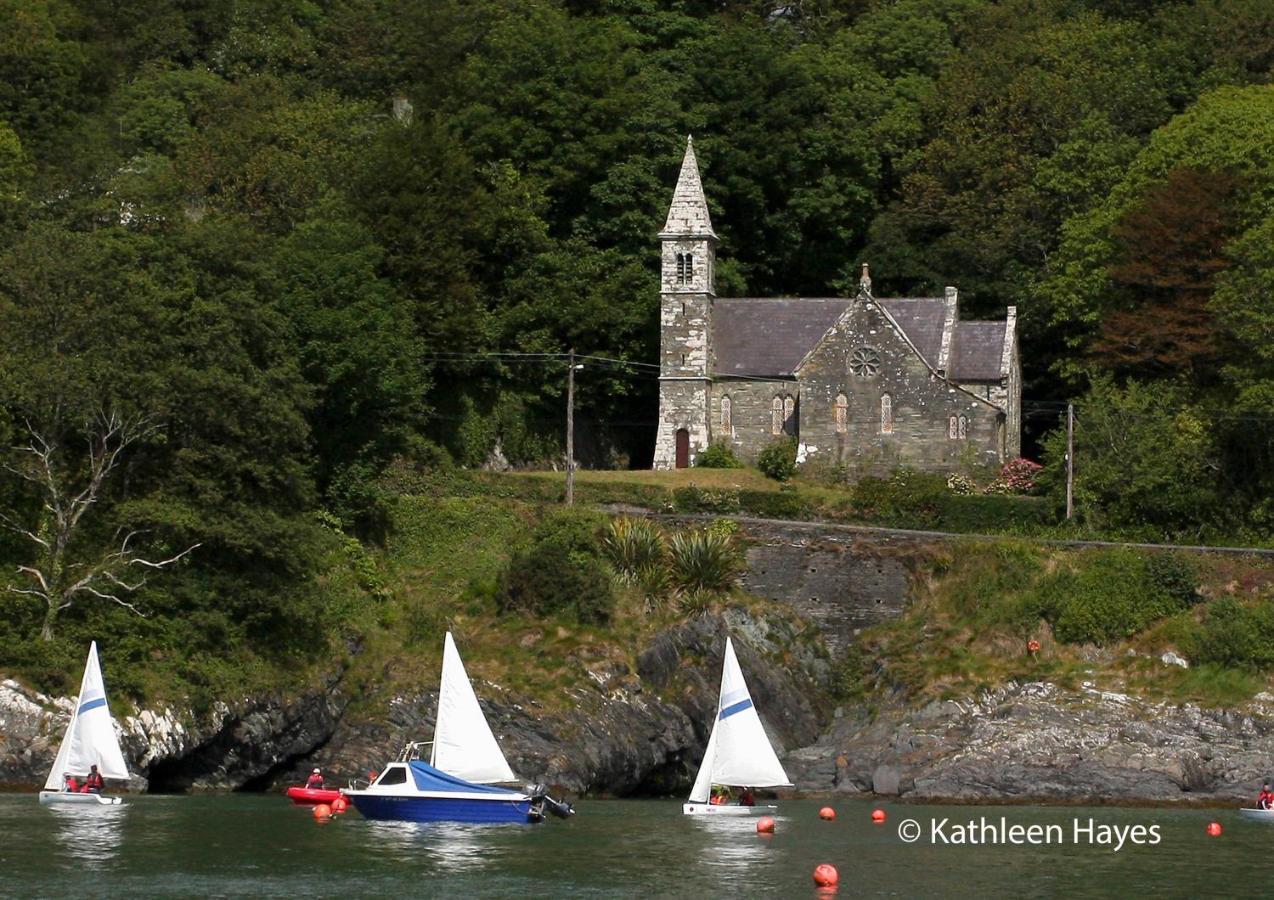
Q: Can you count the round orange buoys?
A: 7